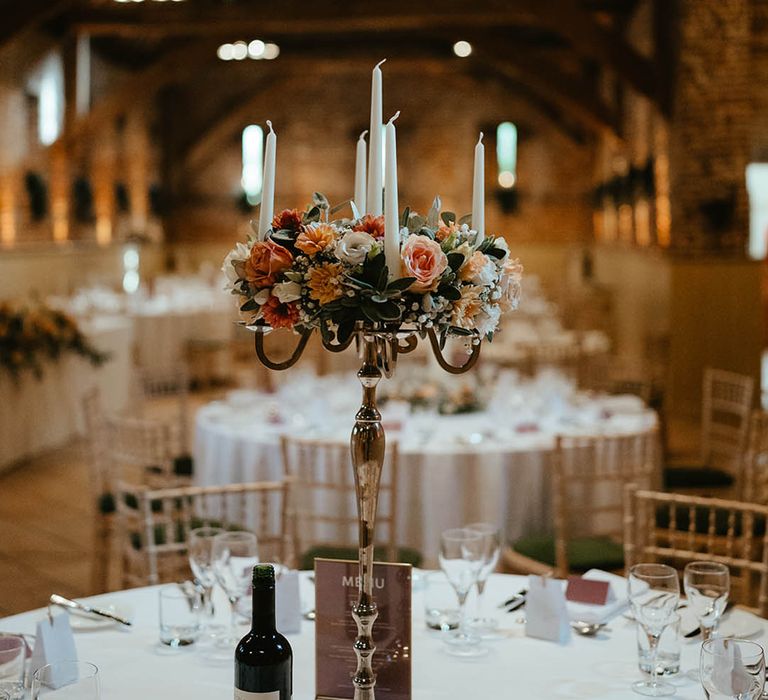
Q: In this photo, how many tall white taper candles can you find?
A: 5